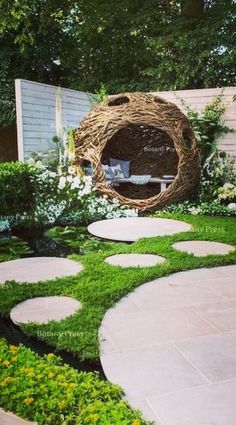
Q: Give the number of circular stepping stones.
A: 5